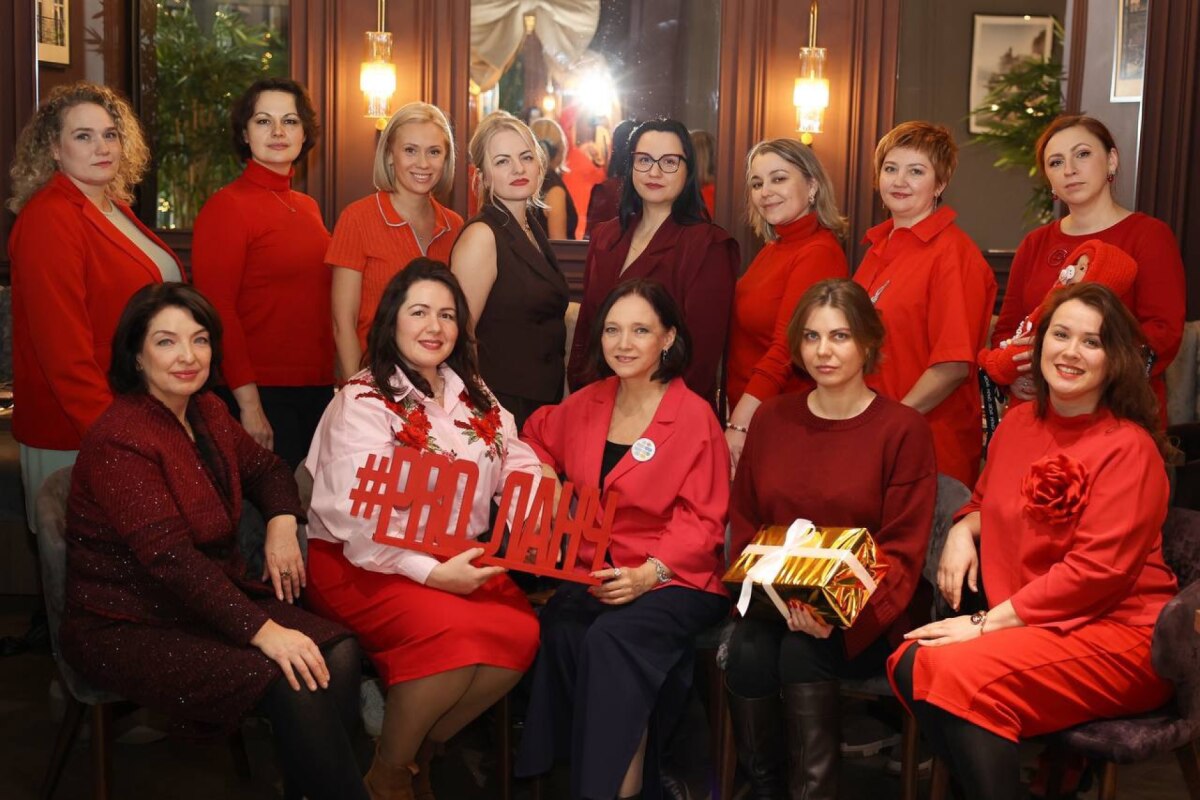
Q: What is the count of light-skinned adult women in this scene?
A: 13